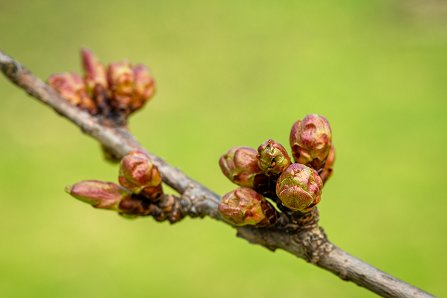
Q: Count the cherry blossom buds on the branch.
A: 12